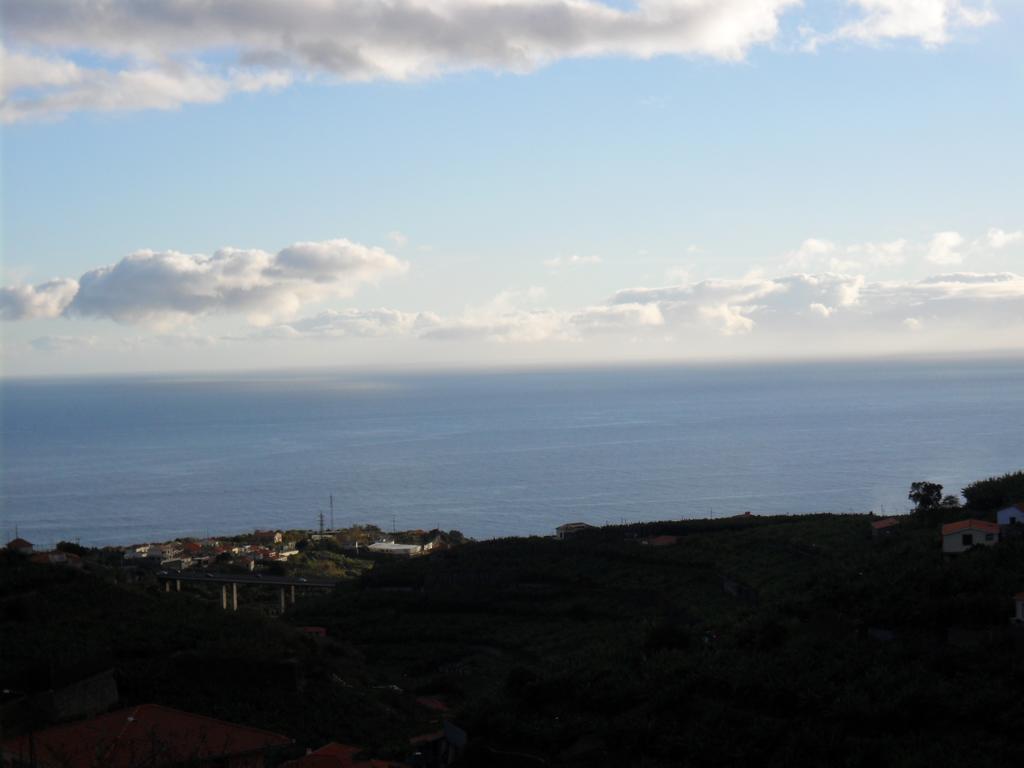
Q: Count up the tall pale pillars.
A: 6